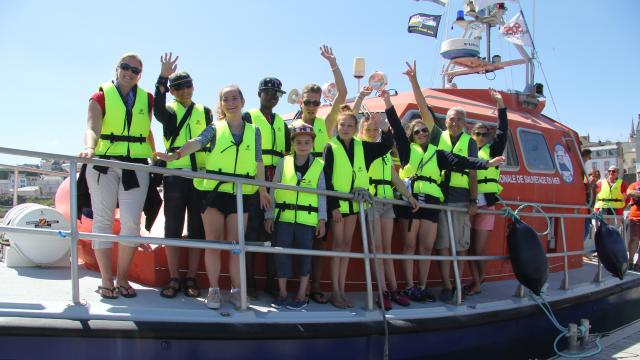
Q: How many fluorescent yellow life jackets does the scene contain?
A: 12